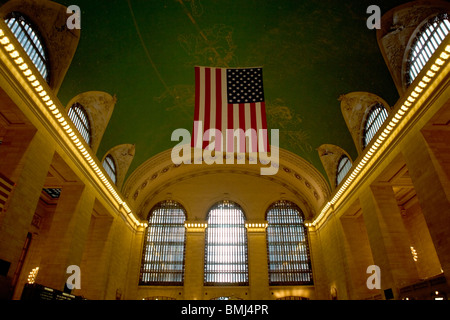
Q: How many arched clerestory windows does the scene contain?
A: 6